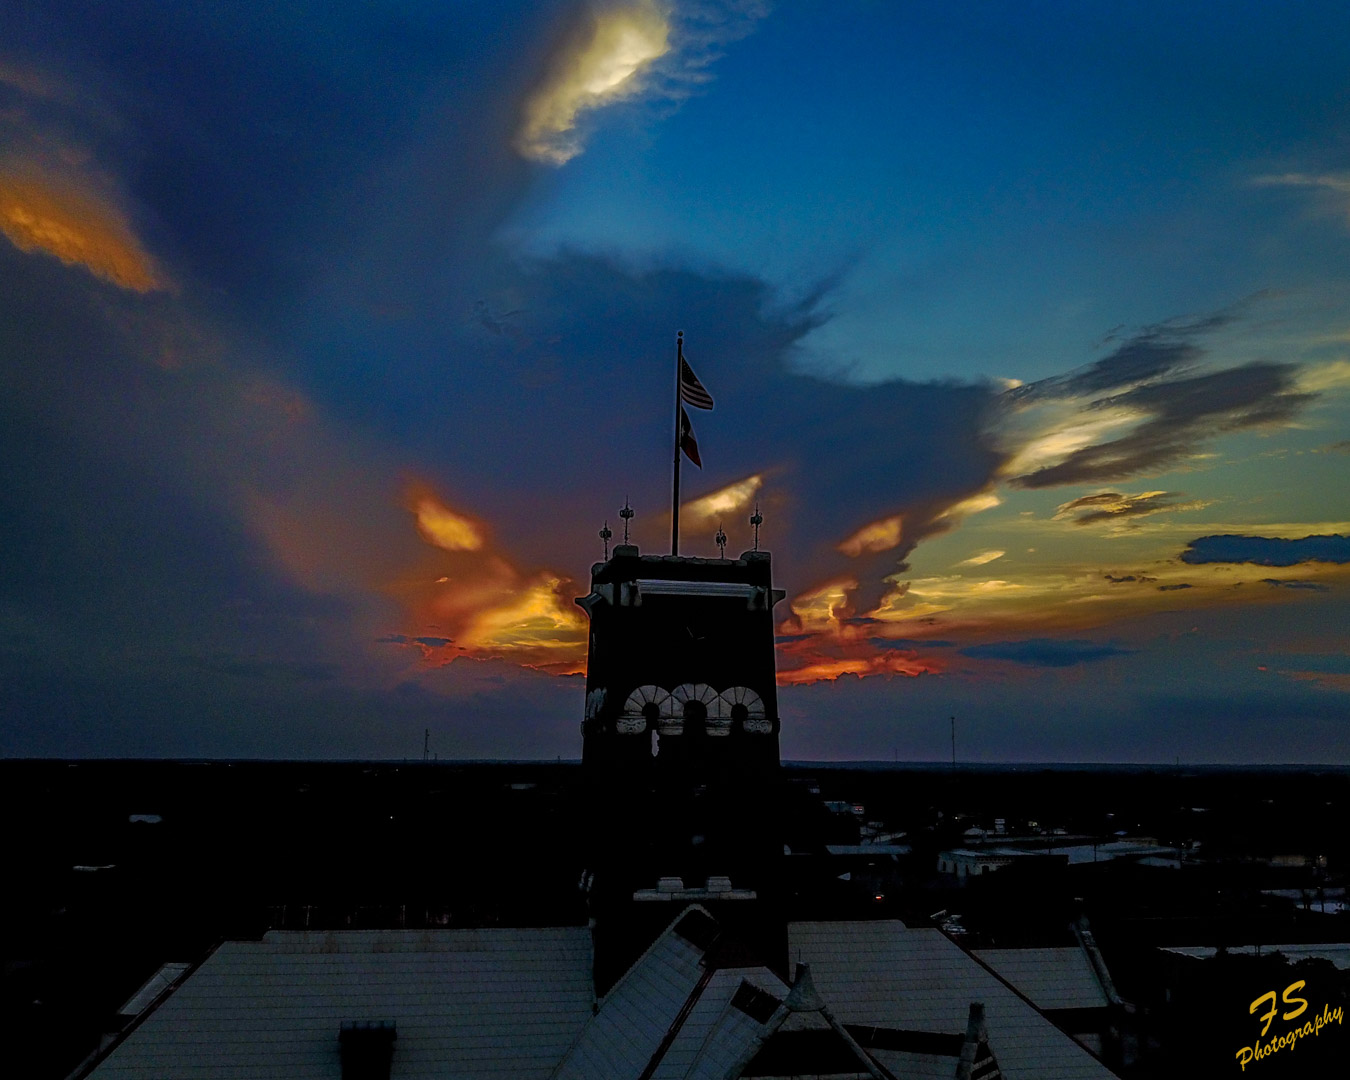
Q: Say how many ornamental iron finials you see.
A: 4